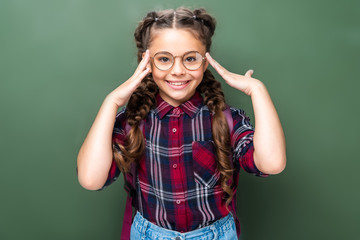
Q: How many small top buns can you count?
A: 2